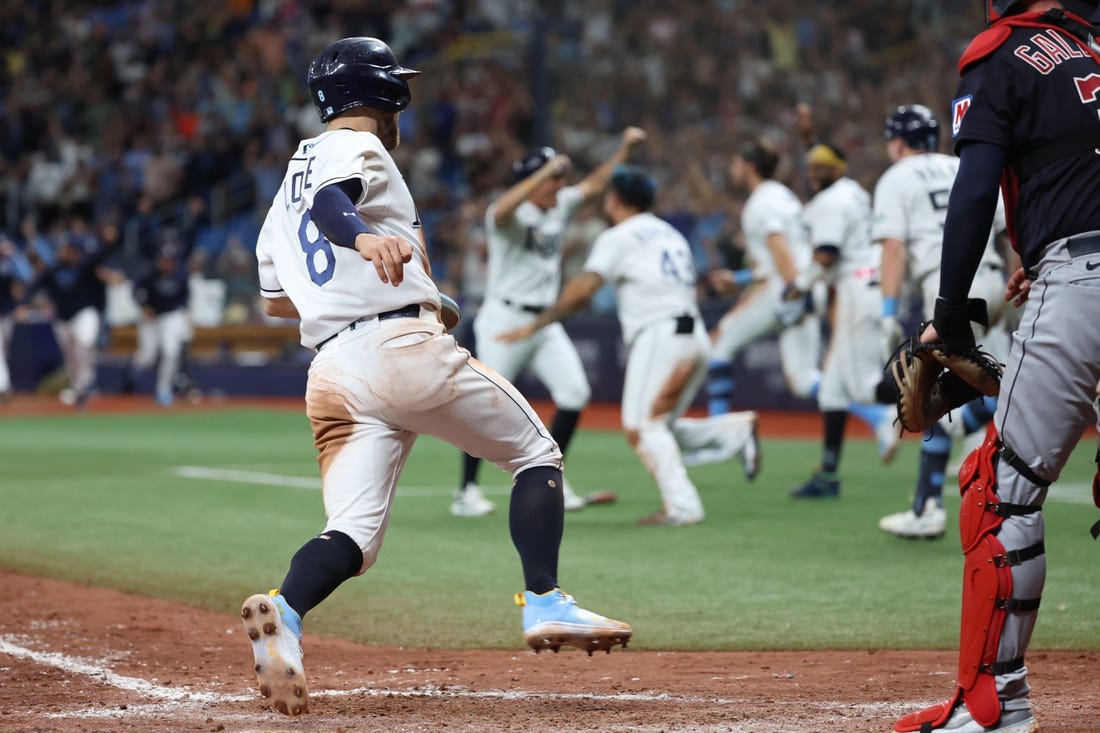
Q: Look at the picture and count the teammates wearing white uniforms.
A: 6